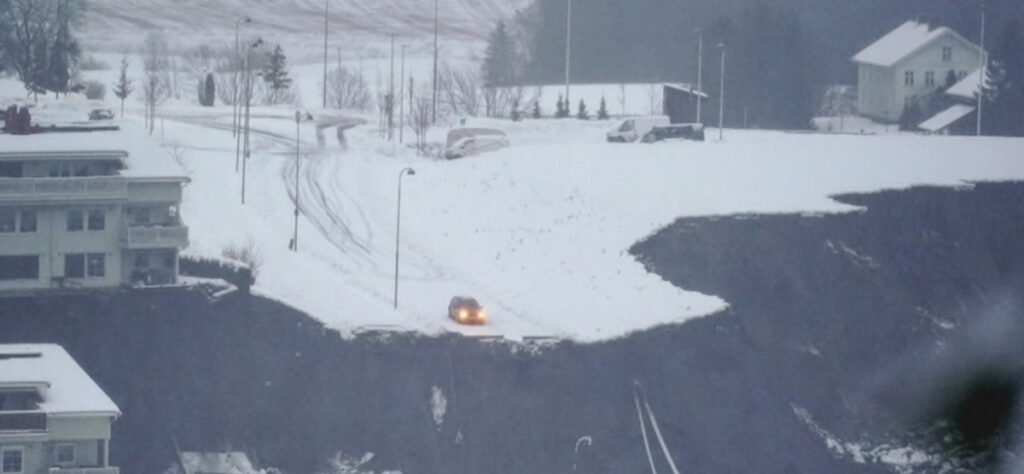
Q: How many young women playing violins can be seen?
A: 0